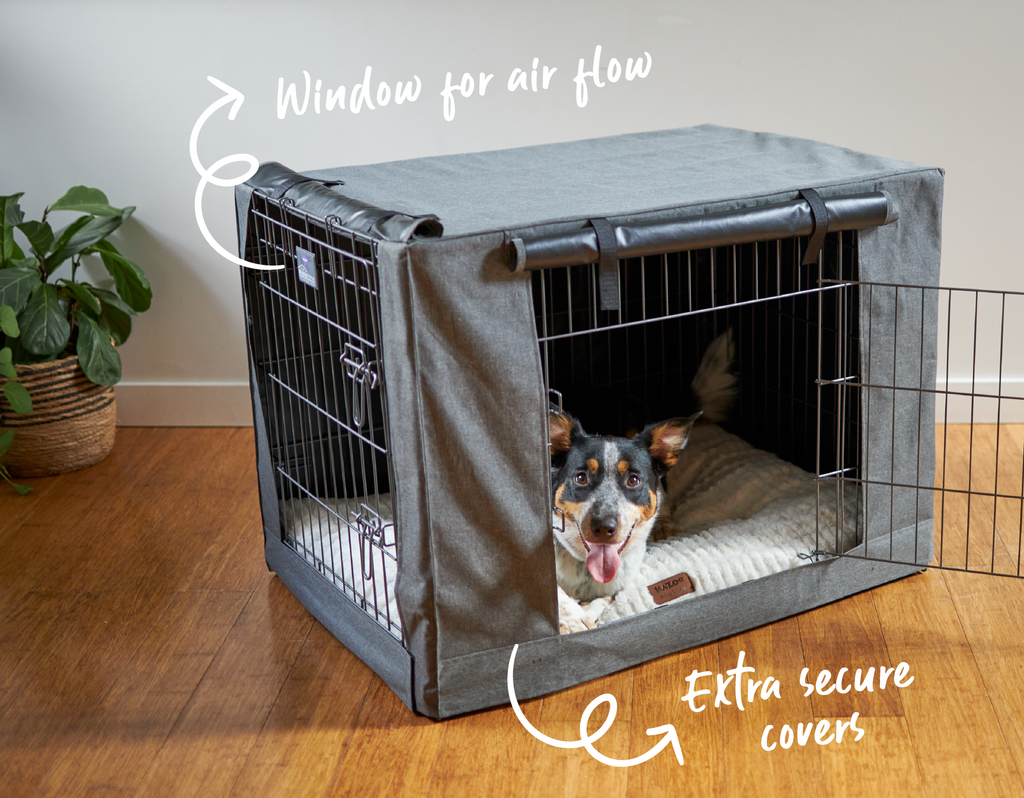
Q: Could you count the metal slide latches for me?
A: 2